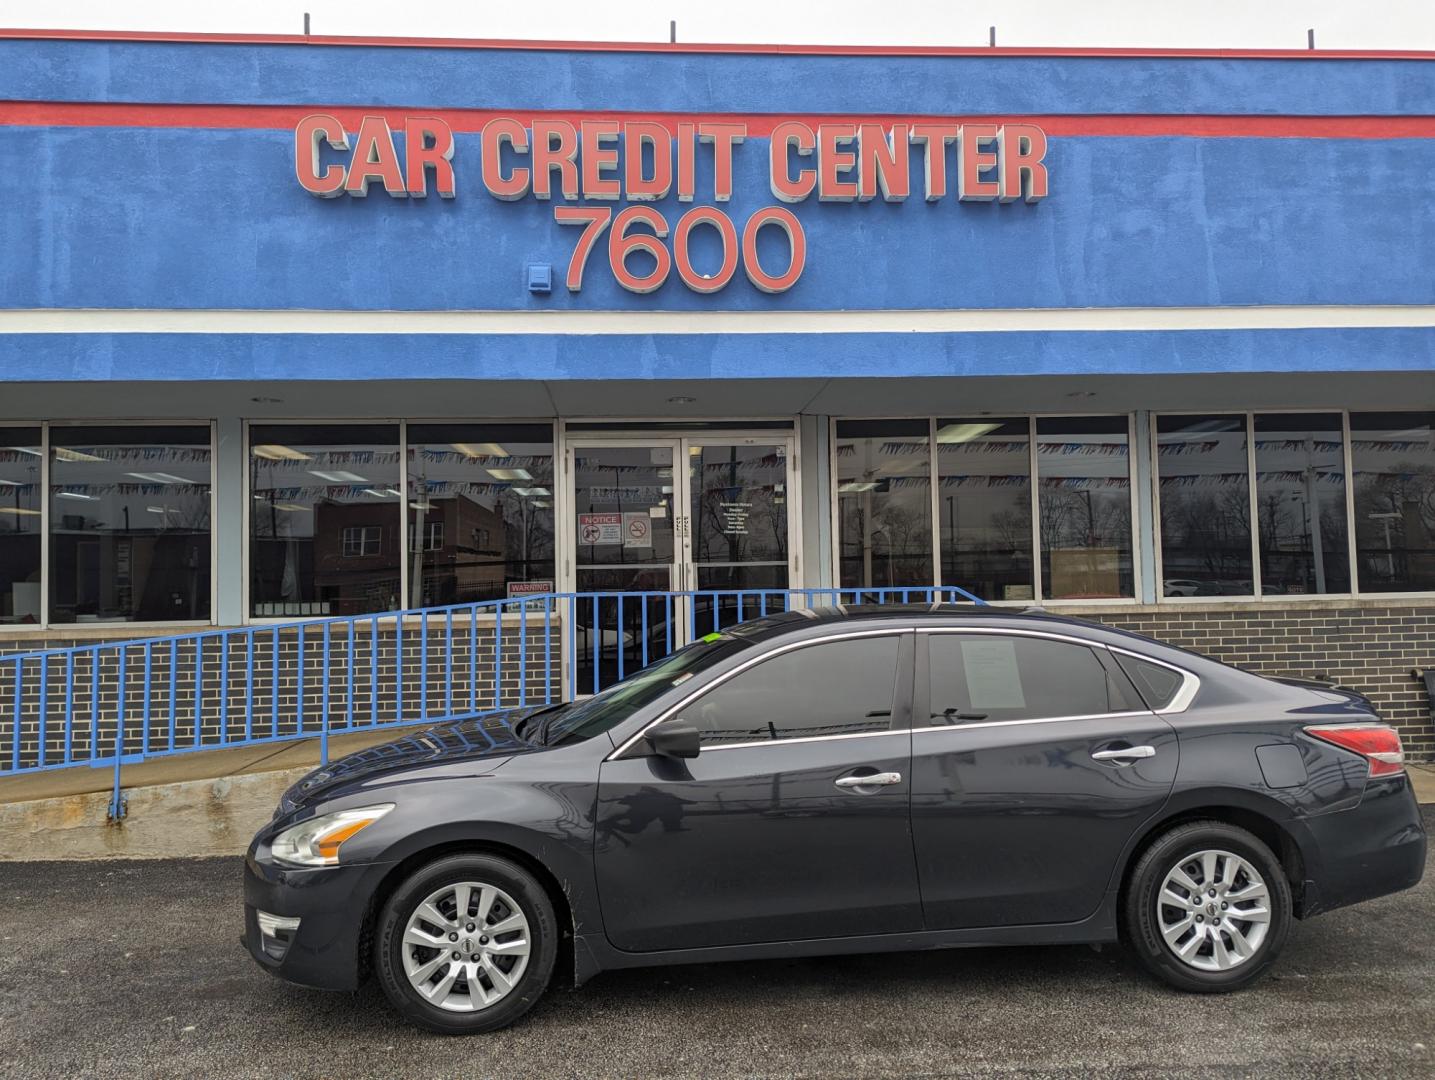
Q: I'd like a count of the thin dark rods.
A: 4